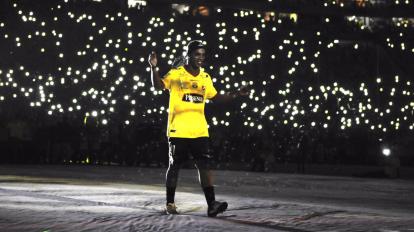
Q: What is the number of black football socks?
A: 2